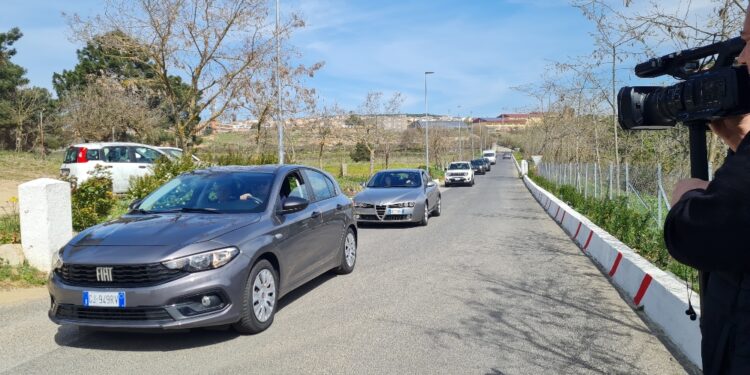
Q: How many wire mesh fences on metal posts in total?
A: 1